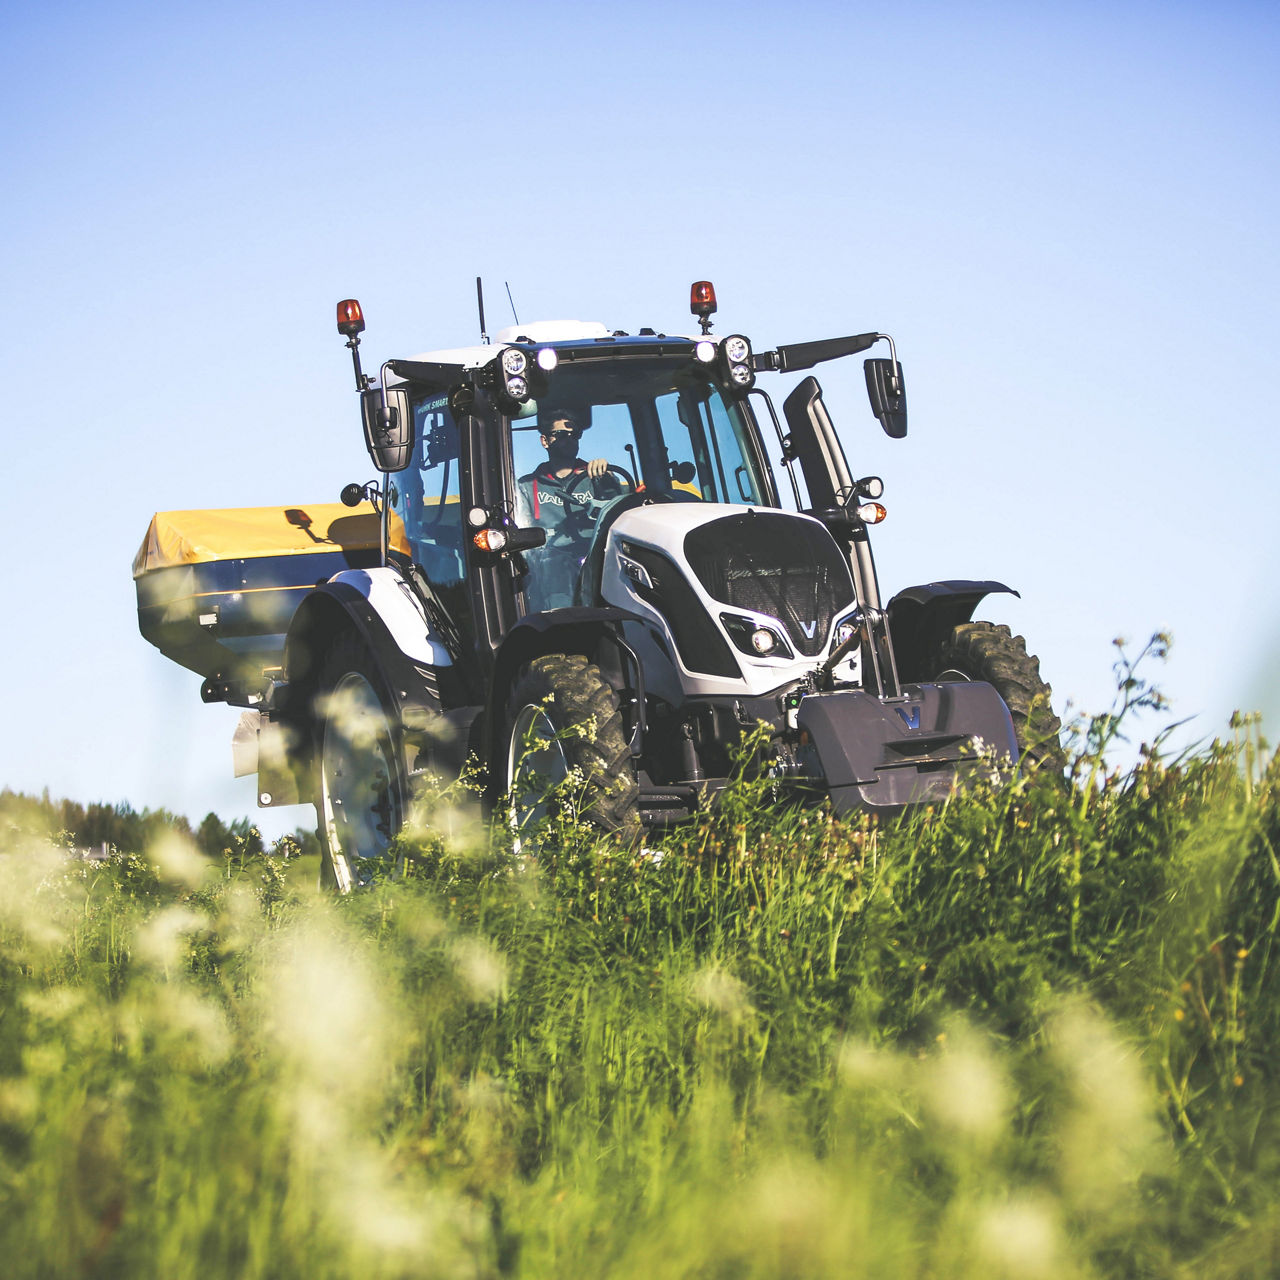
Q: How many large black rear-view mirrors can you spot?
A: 2